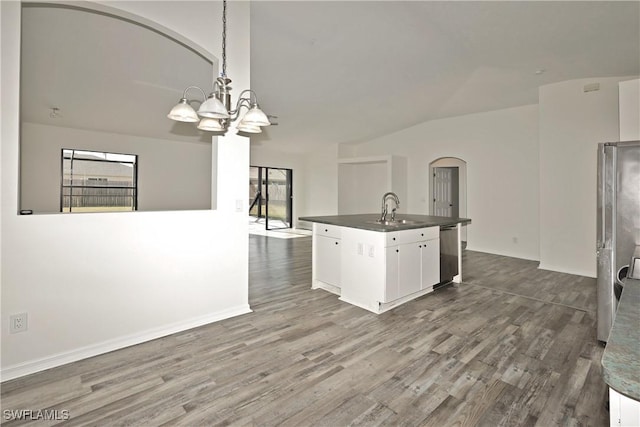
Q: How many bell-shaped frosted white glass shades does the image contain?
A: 5